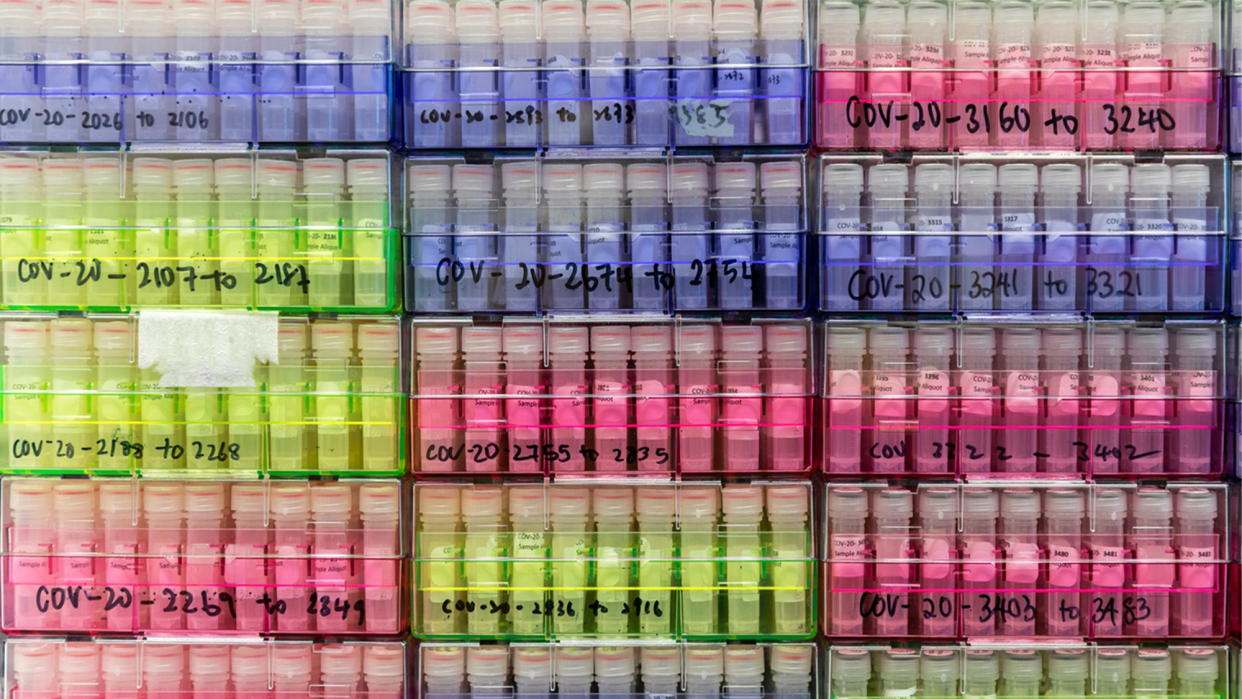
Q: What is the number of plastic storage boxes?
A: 15